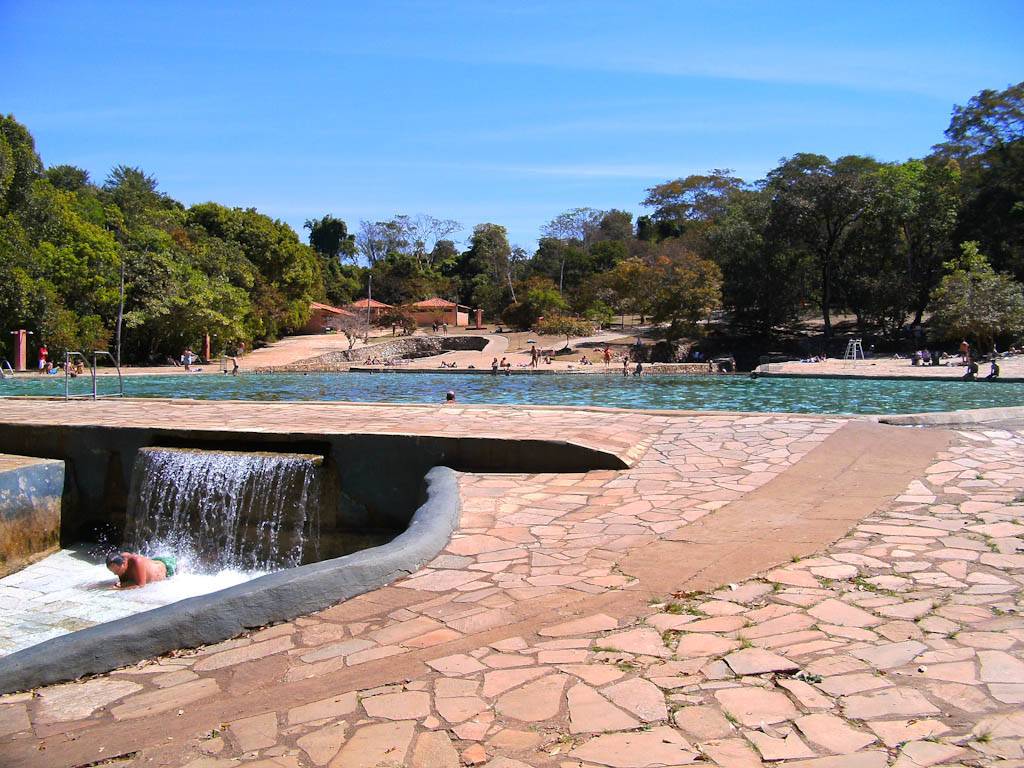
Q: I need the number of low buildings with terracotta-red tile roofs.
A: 3